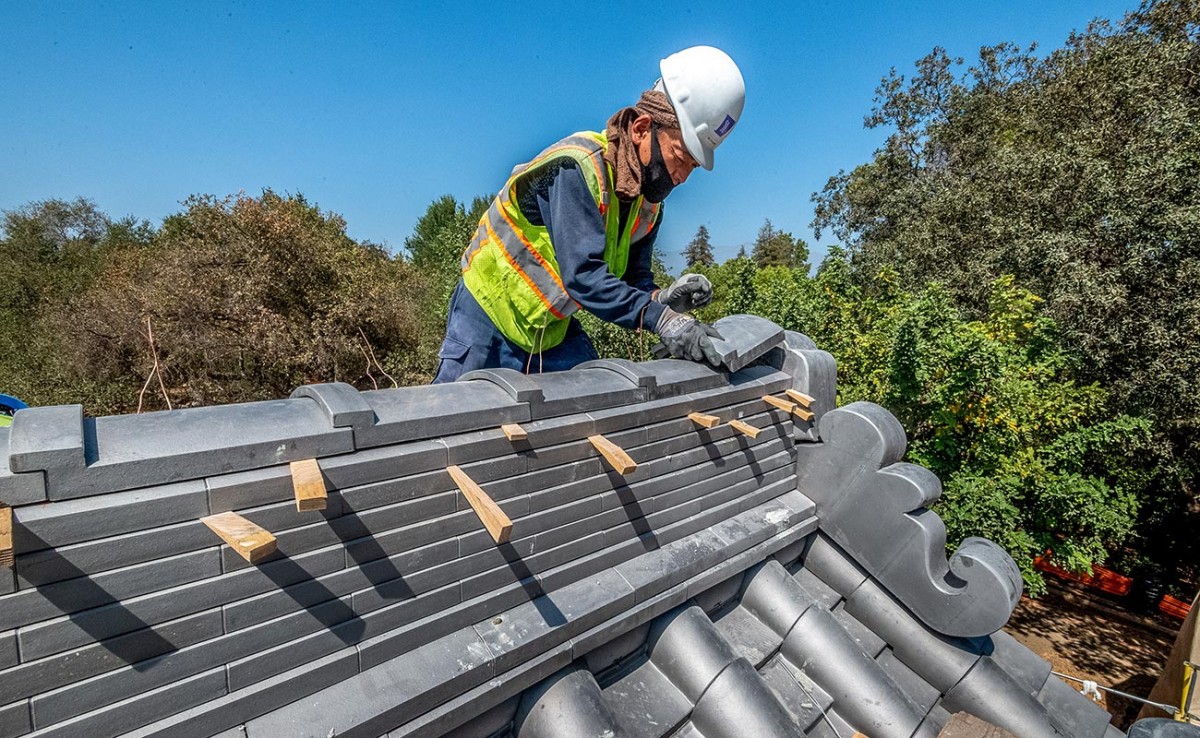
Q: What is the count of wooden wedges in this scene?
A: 11